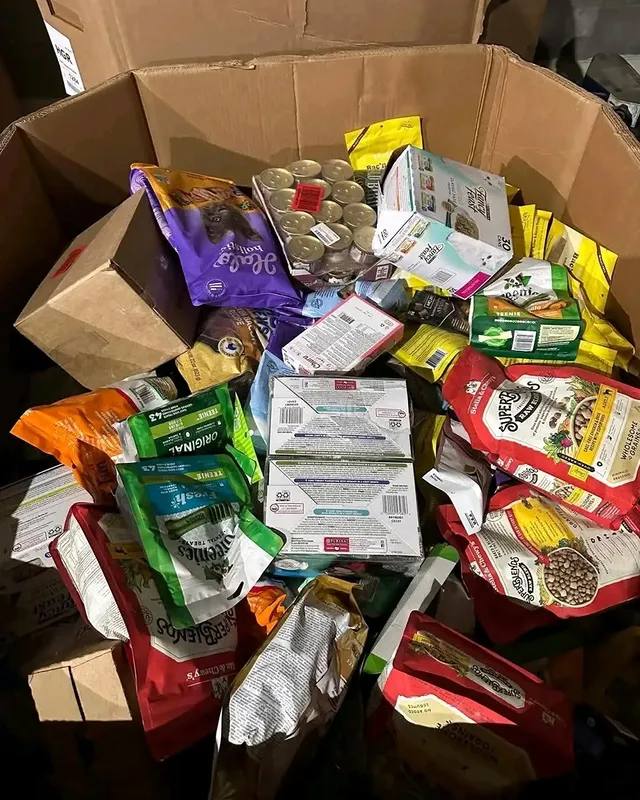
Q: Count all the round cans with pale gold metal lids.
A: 12